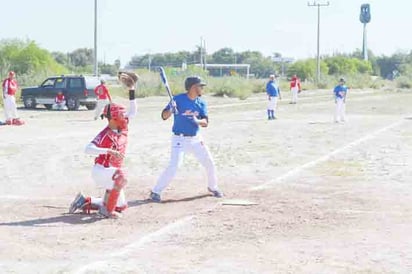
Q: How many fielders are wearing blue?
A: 2